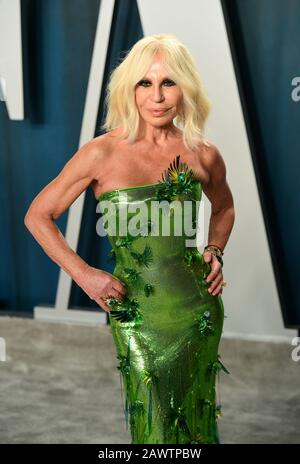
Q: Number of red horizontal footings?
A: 0